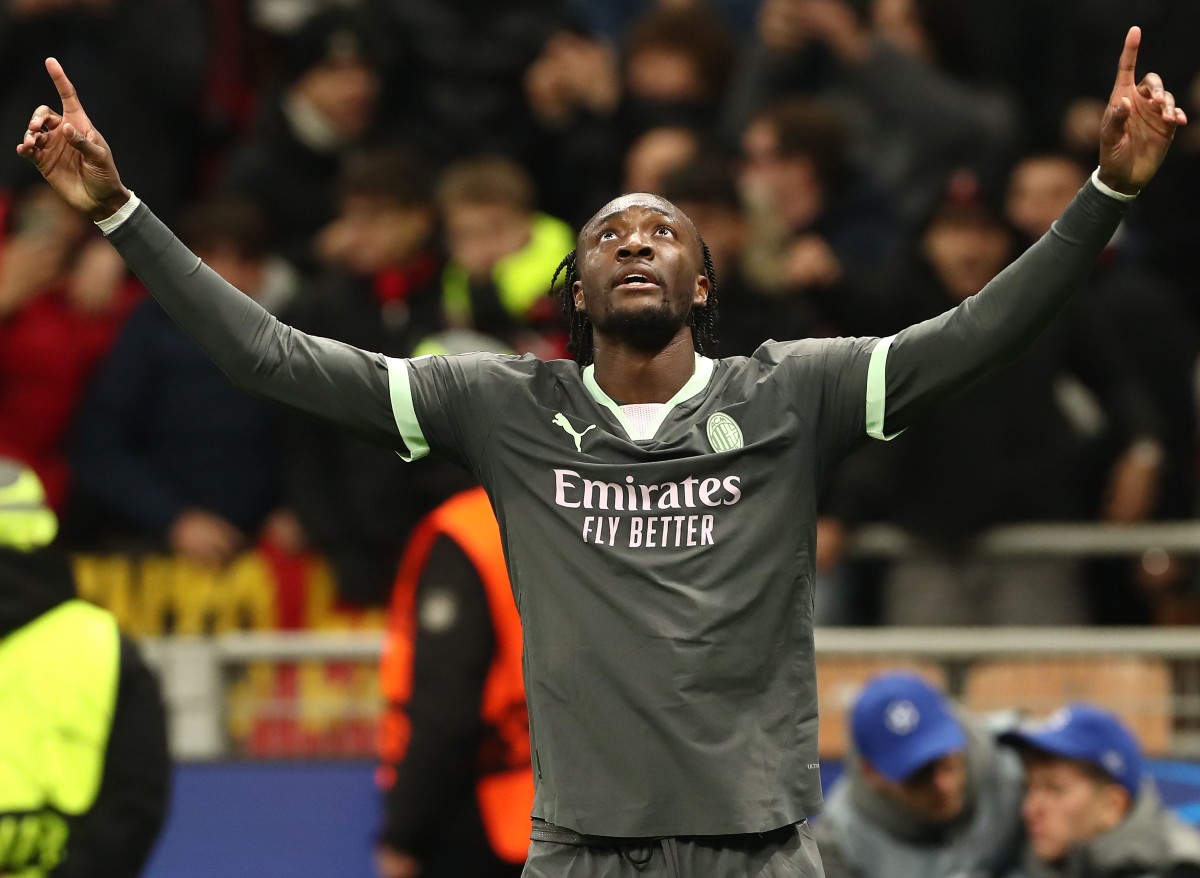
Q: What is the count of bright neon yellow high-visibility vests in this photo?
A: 2